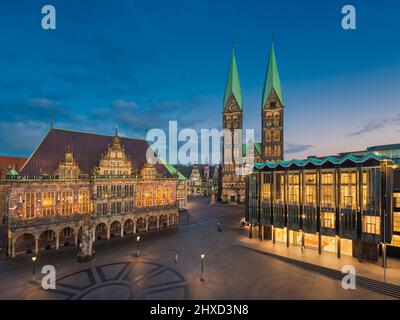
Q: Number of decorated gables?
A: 3